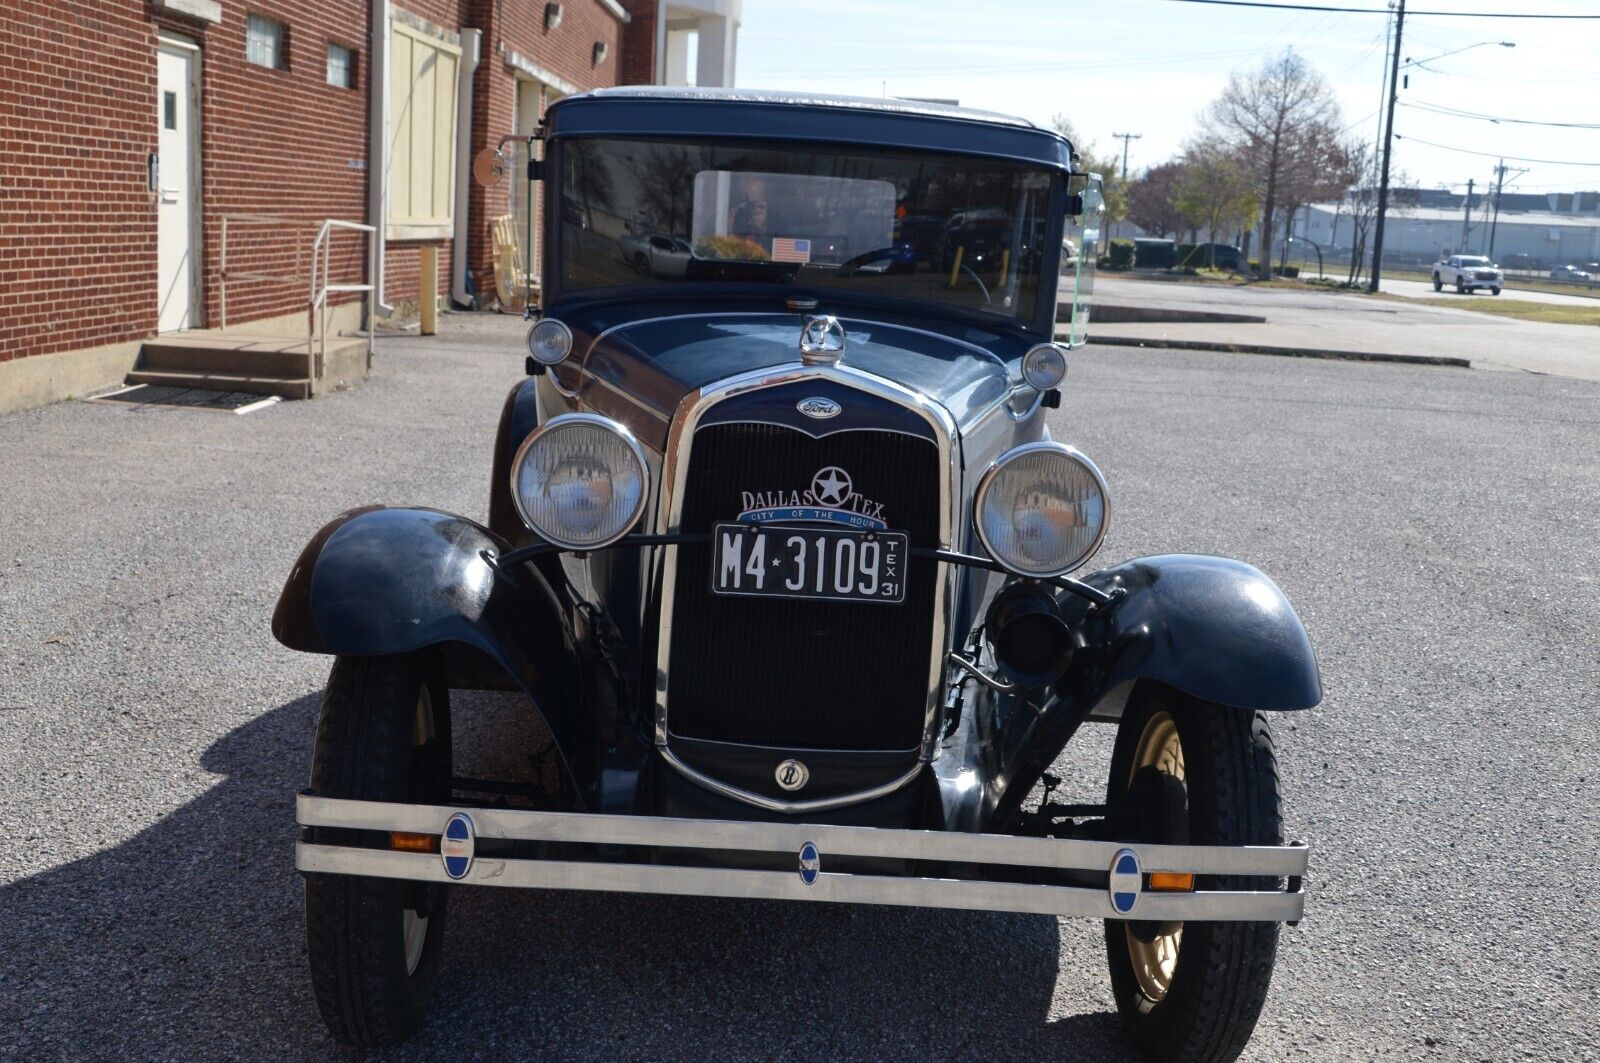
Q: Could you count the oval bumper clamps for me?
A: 3